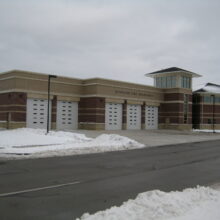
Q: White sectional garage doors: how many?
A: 5